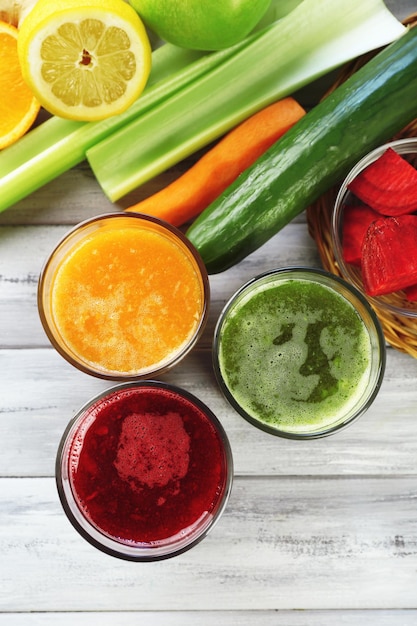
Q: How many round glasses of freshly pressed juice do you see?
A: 3